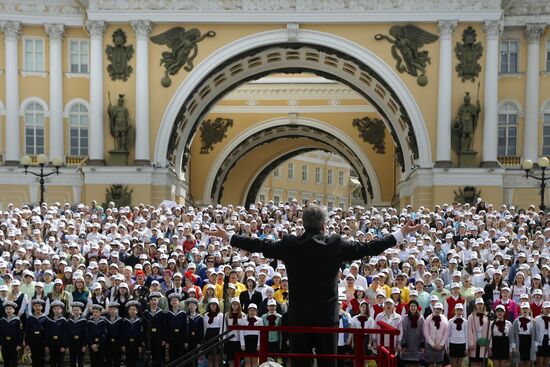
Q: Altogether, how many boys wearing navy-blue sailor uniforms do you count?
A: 10